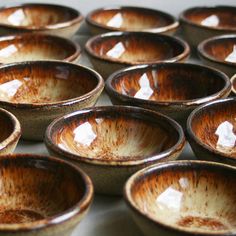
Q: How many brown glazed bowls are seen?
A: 14